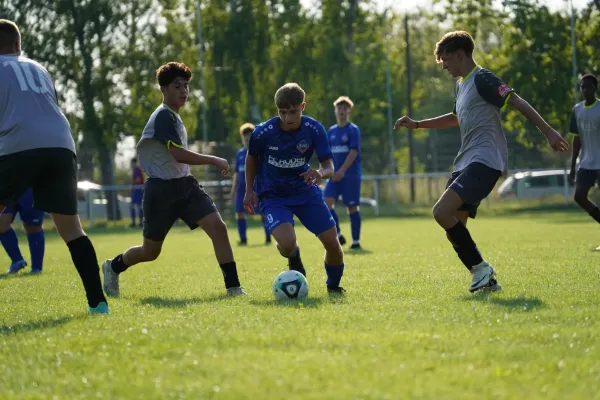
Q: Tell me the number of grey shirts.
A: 4